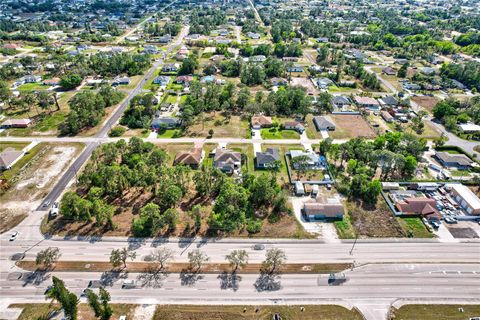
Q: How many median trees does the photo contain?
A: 6